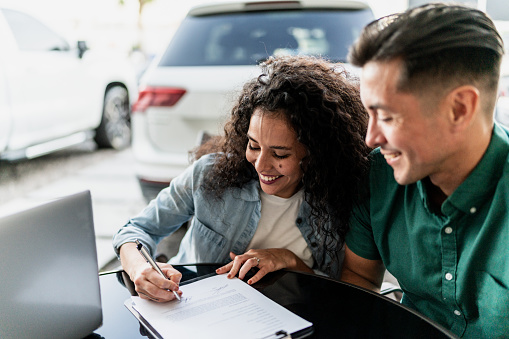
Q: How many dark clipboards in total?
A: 1